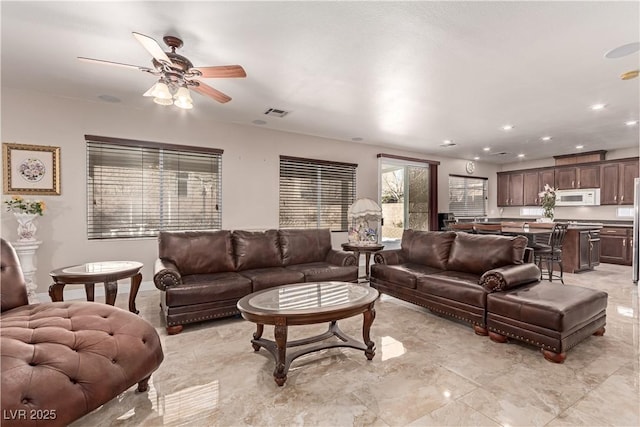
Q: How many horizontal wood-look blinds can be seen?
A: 3